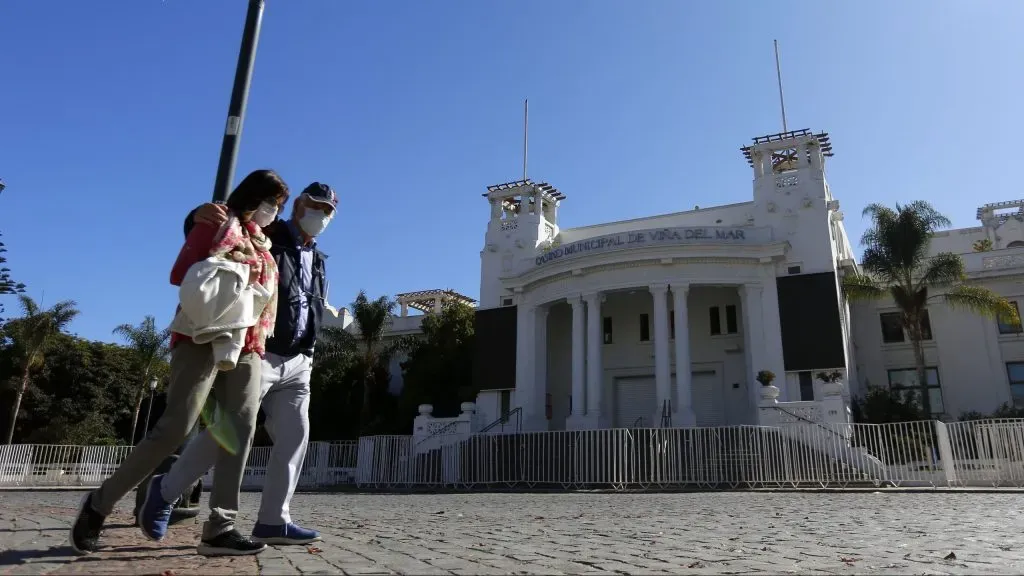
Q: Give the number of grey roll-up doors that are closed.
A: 2